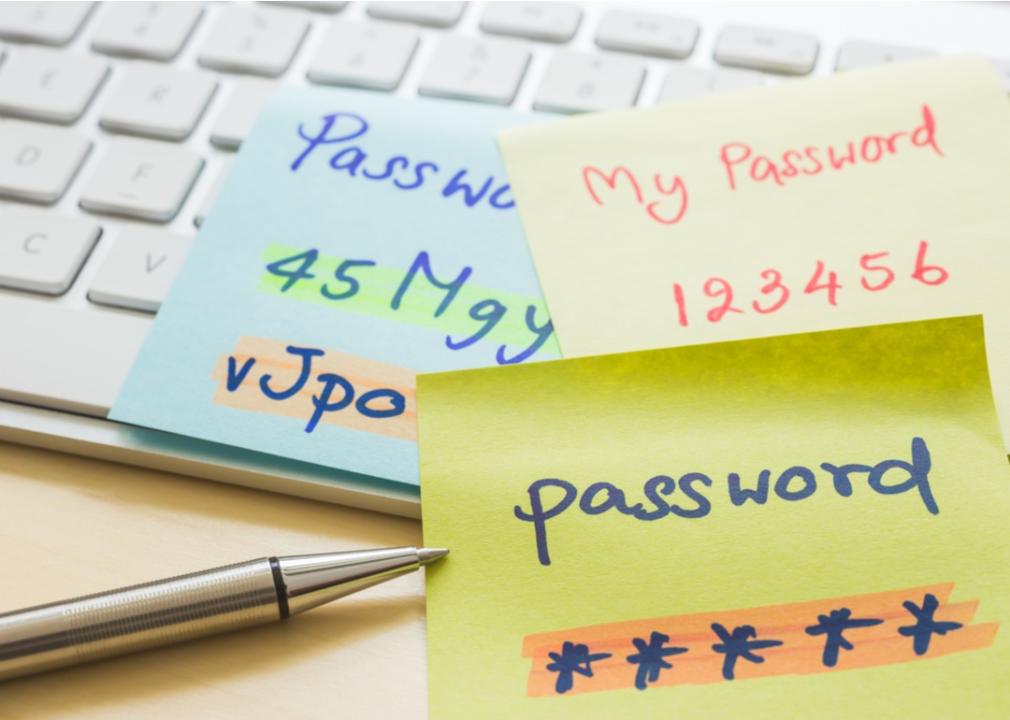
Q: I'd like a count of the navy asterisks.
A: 5